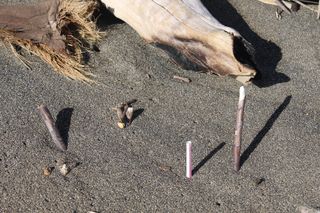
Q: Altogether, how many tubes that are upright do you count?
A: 2